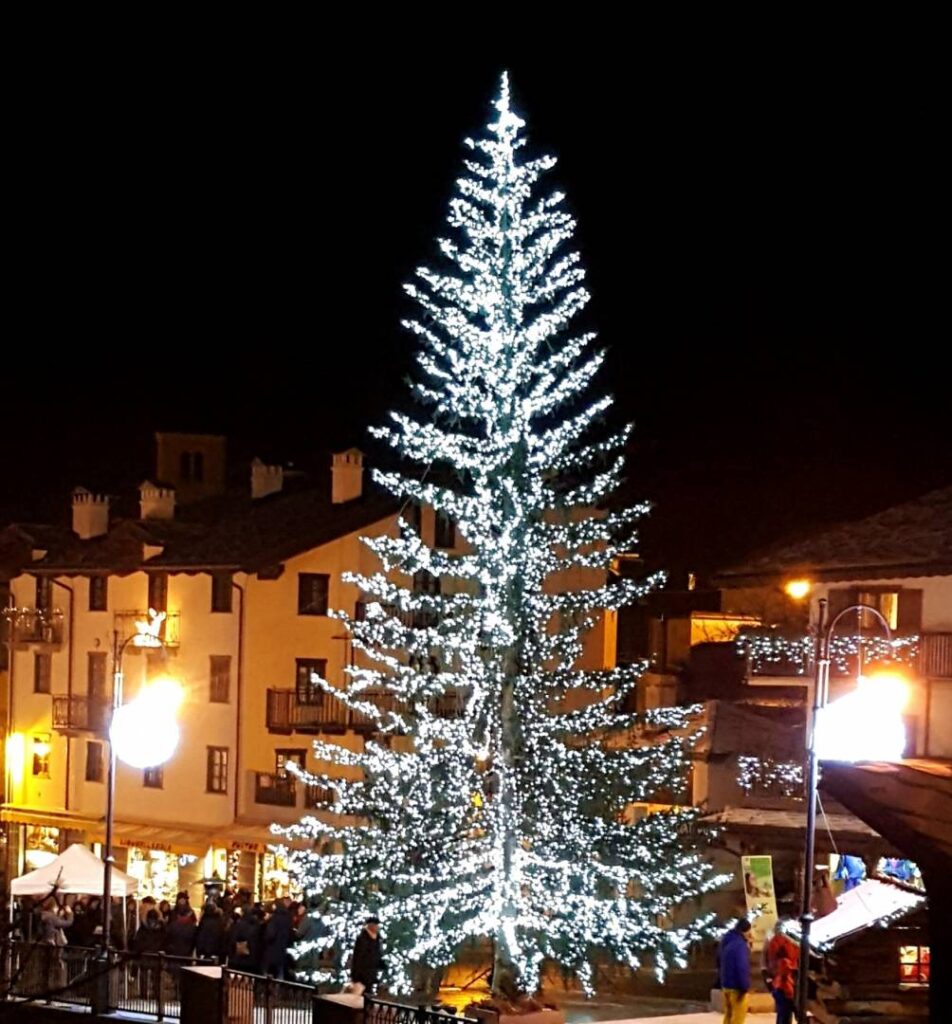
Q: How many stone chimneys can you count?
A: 4